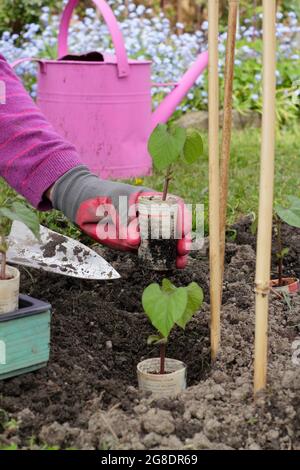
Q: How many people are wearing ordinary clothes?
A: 1